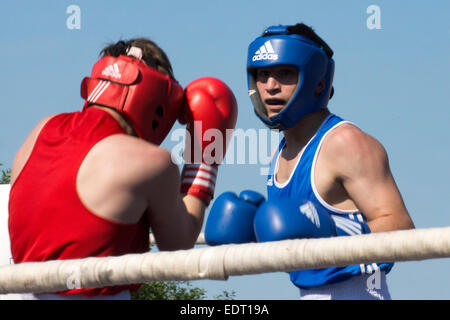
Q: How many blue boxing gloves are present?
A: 2